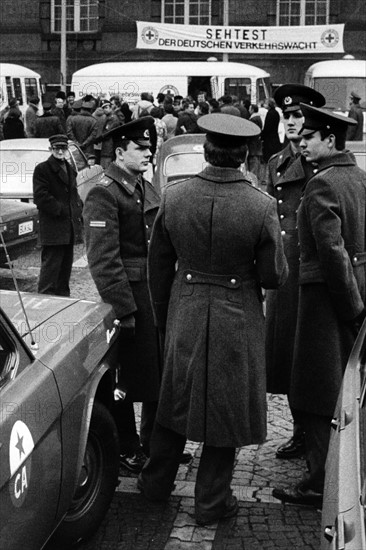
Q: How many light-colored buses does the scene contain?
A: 3